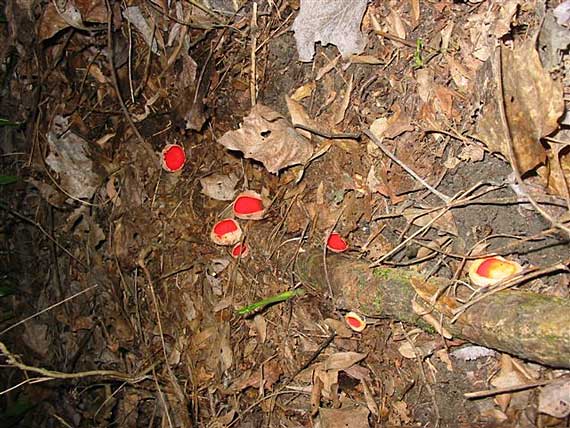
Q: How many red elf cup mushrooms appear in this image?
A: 7